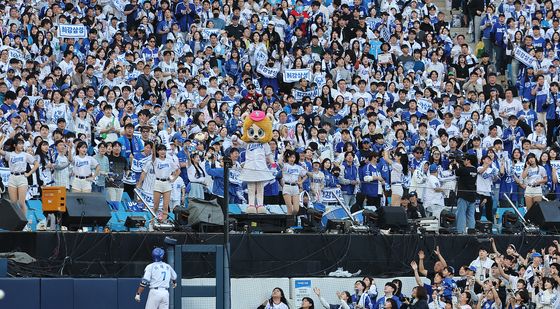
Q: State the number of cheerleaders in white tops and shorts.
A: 6